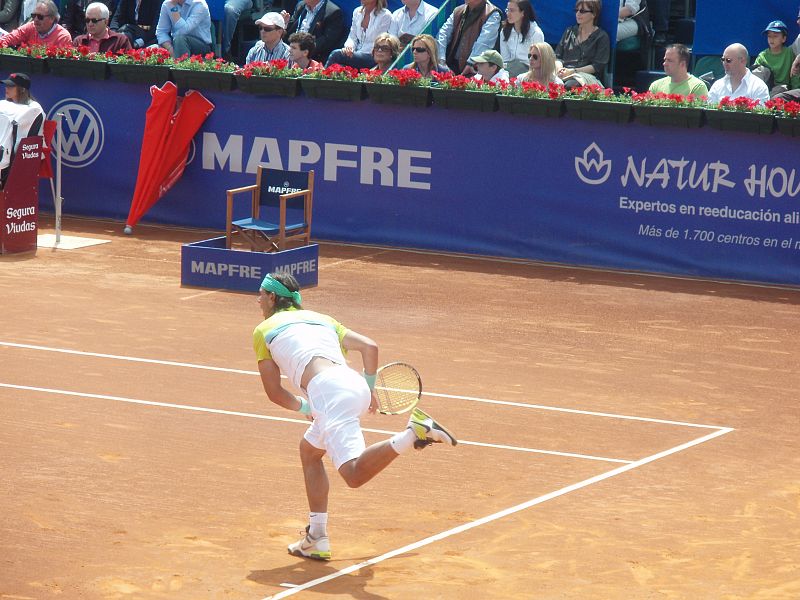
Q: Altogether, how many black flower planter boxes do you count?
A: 13